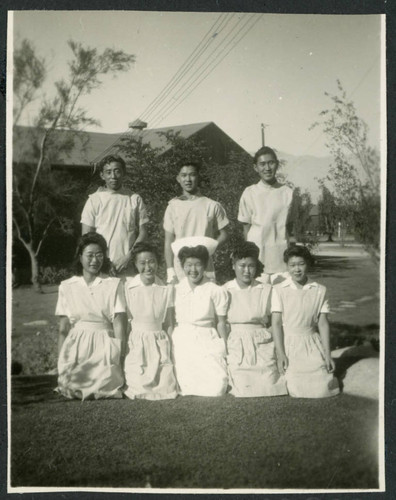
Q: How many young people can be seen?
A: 8